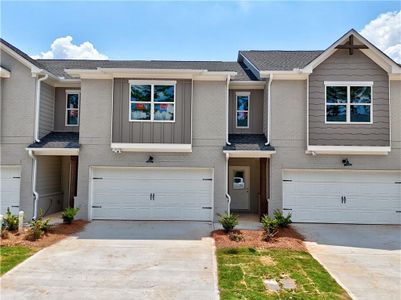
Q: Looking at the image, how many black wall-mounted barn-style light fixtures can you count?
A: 2